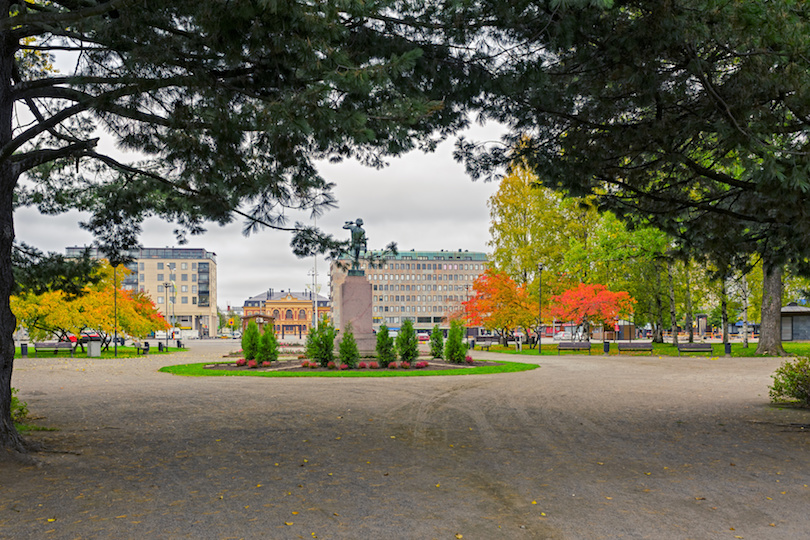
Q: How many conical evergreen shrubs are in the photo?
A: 8